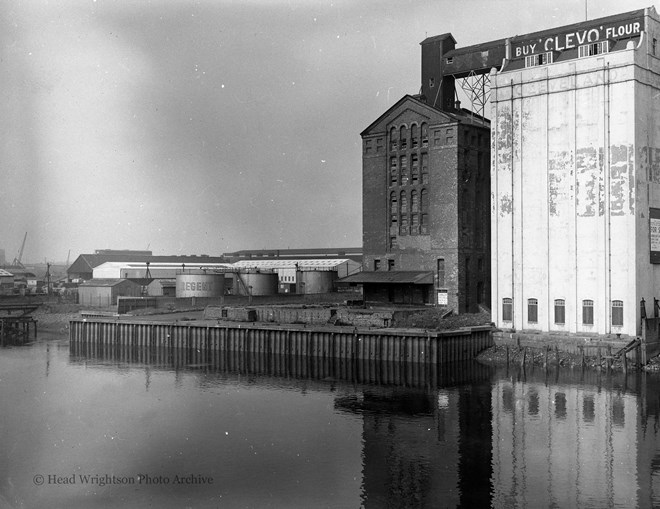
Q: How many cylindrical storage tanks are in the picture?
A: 3